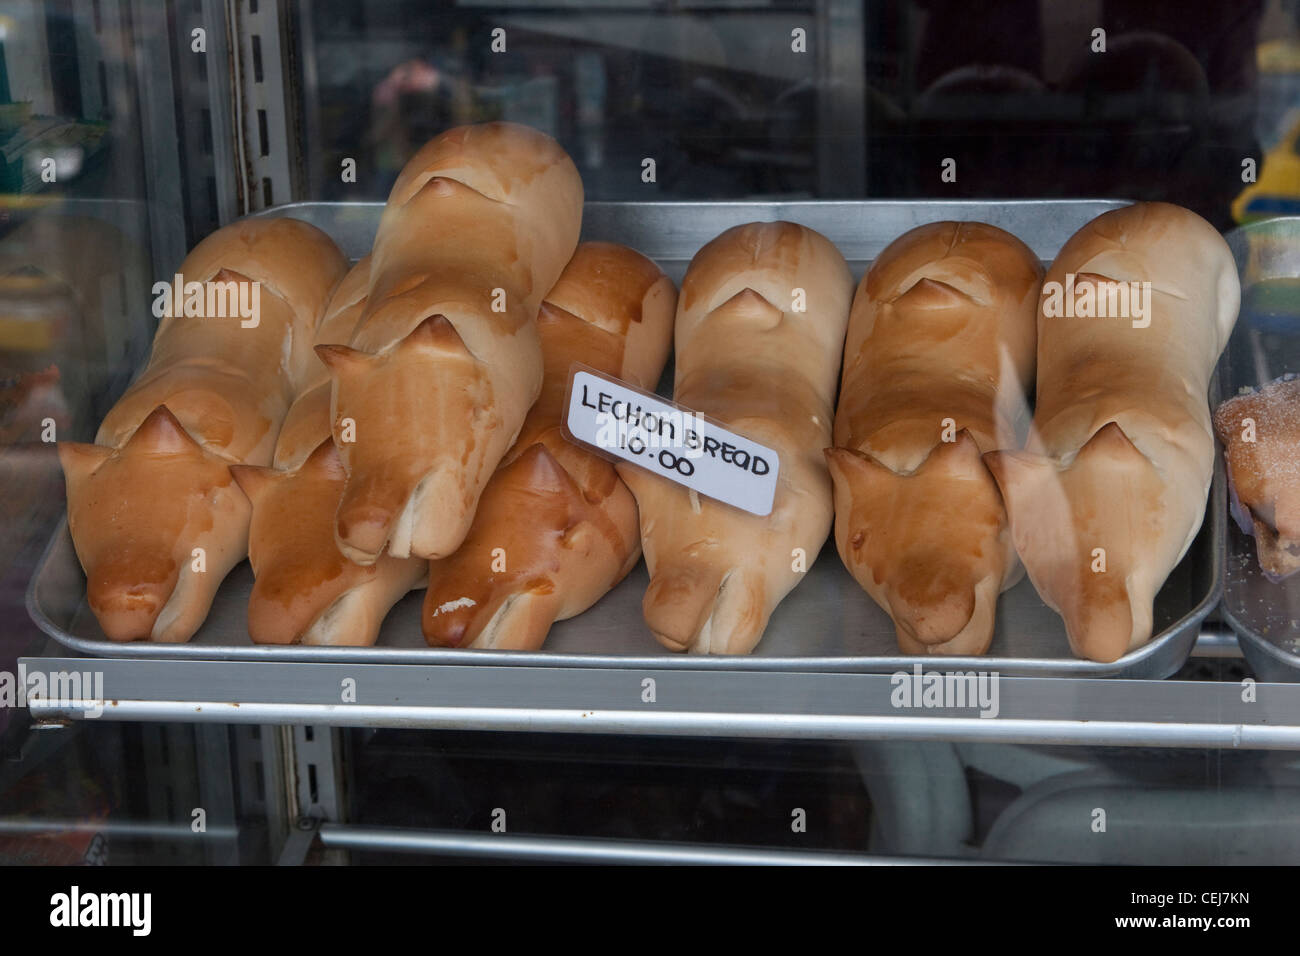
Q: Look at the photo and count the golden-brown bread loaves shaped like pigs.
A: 7